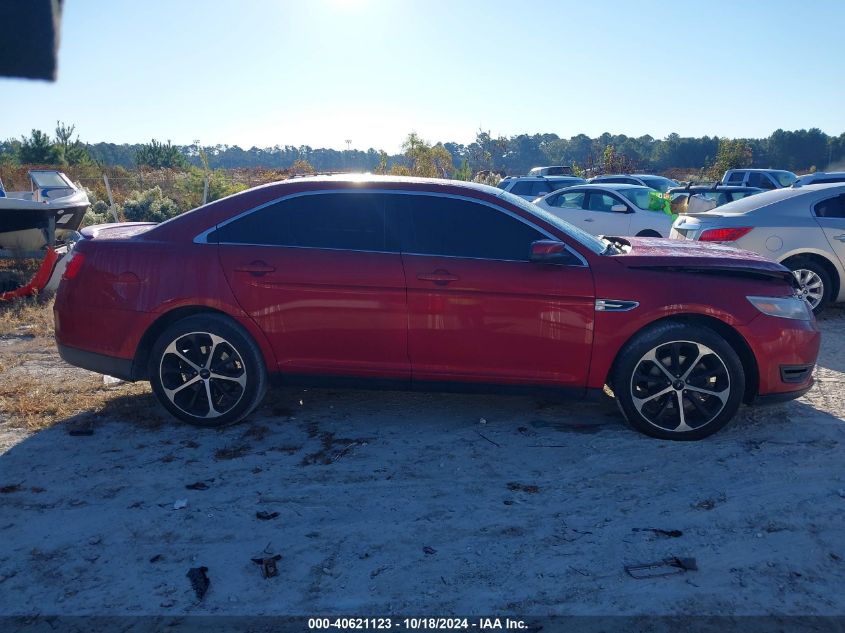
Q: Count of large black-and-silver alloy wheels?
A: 2